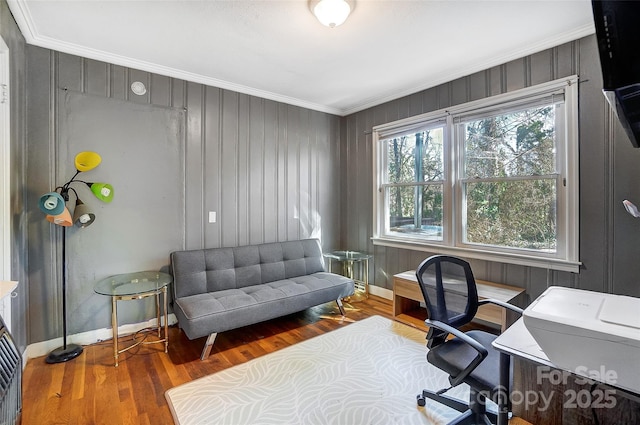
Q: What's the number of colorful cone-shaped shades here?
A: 5